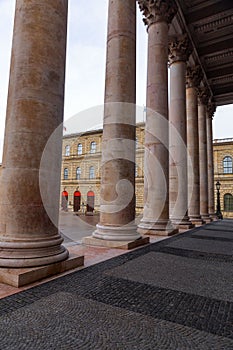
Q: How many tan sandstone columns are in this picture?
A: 7